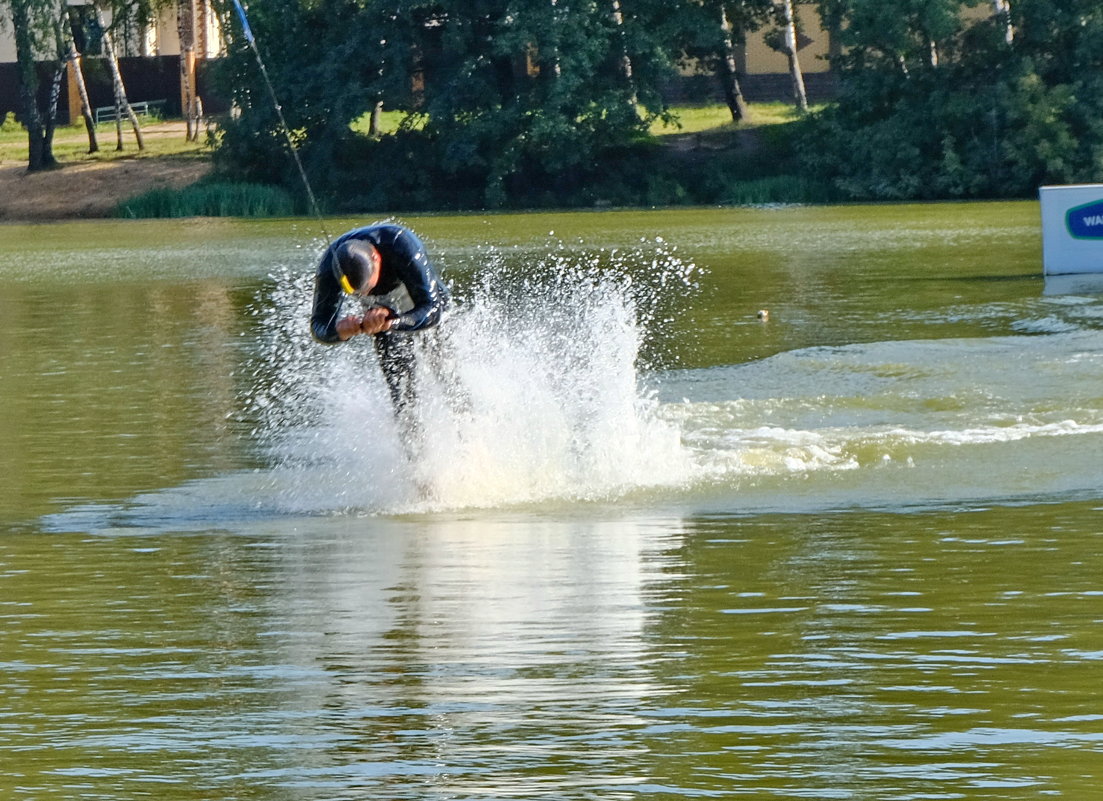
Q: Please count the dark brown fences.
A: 1